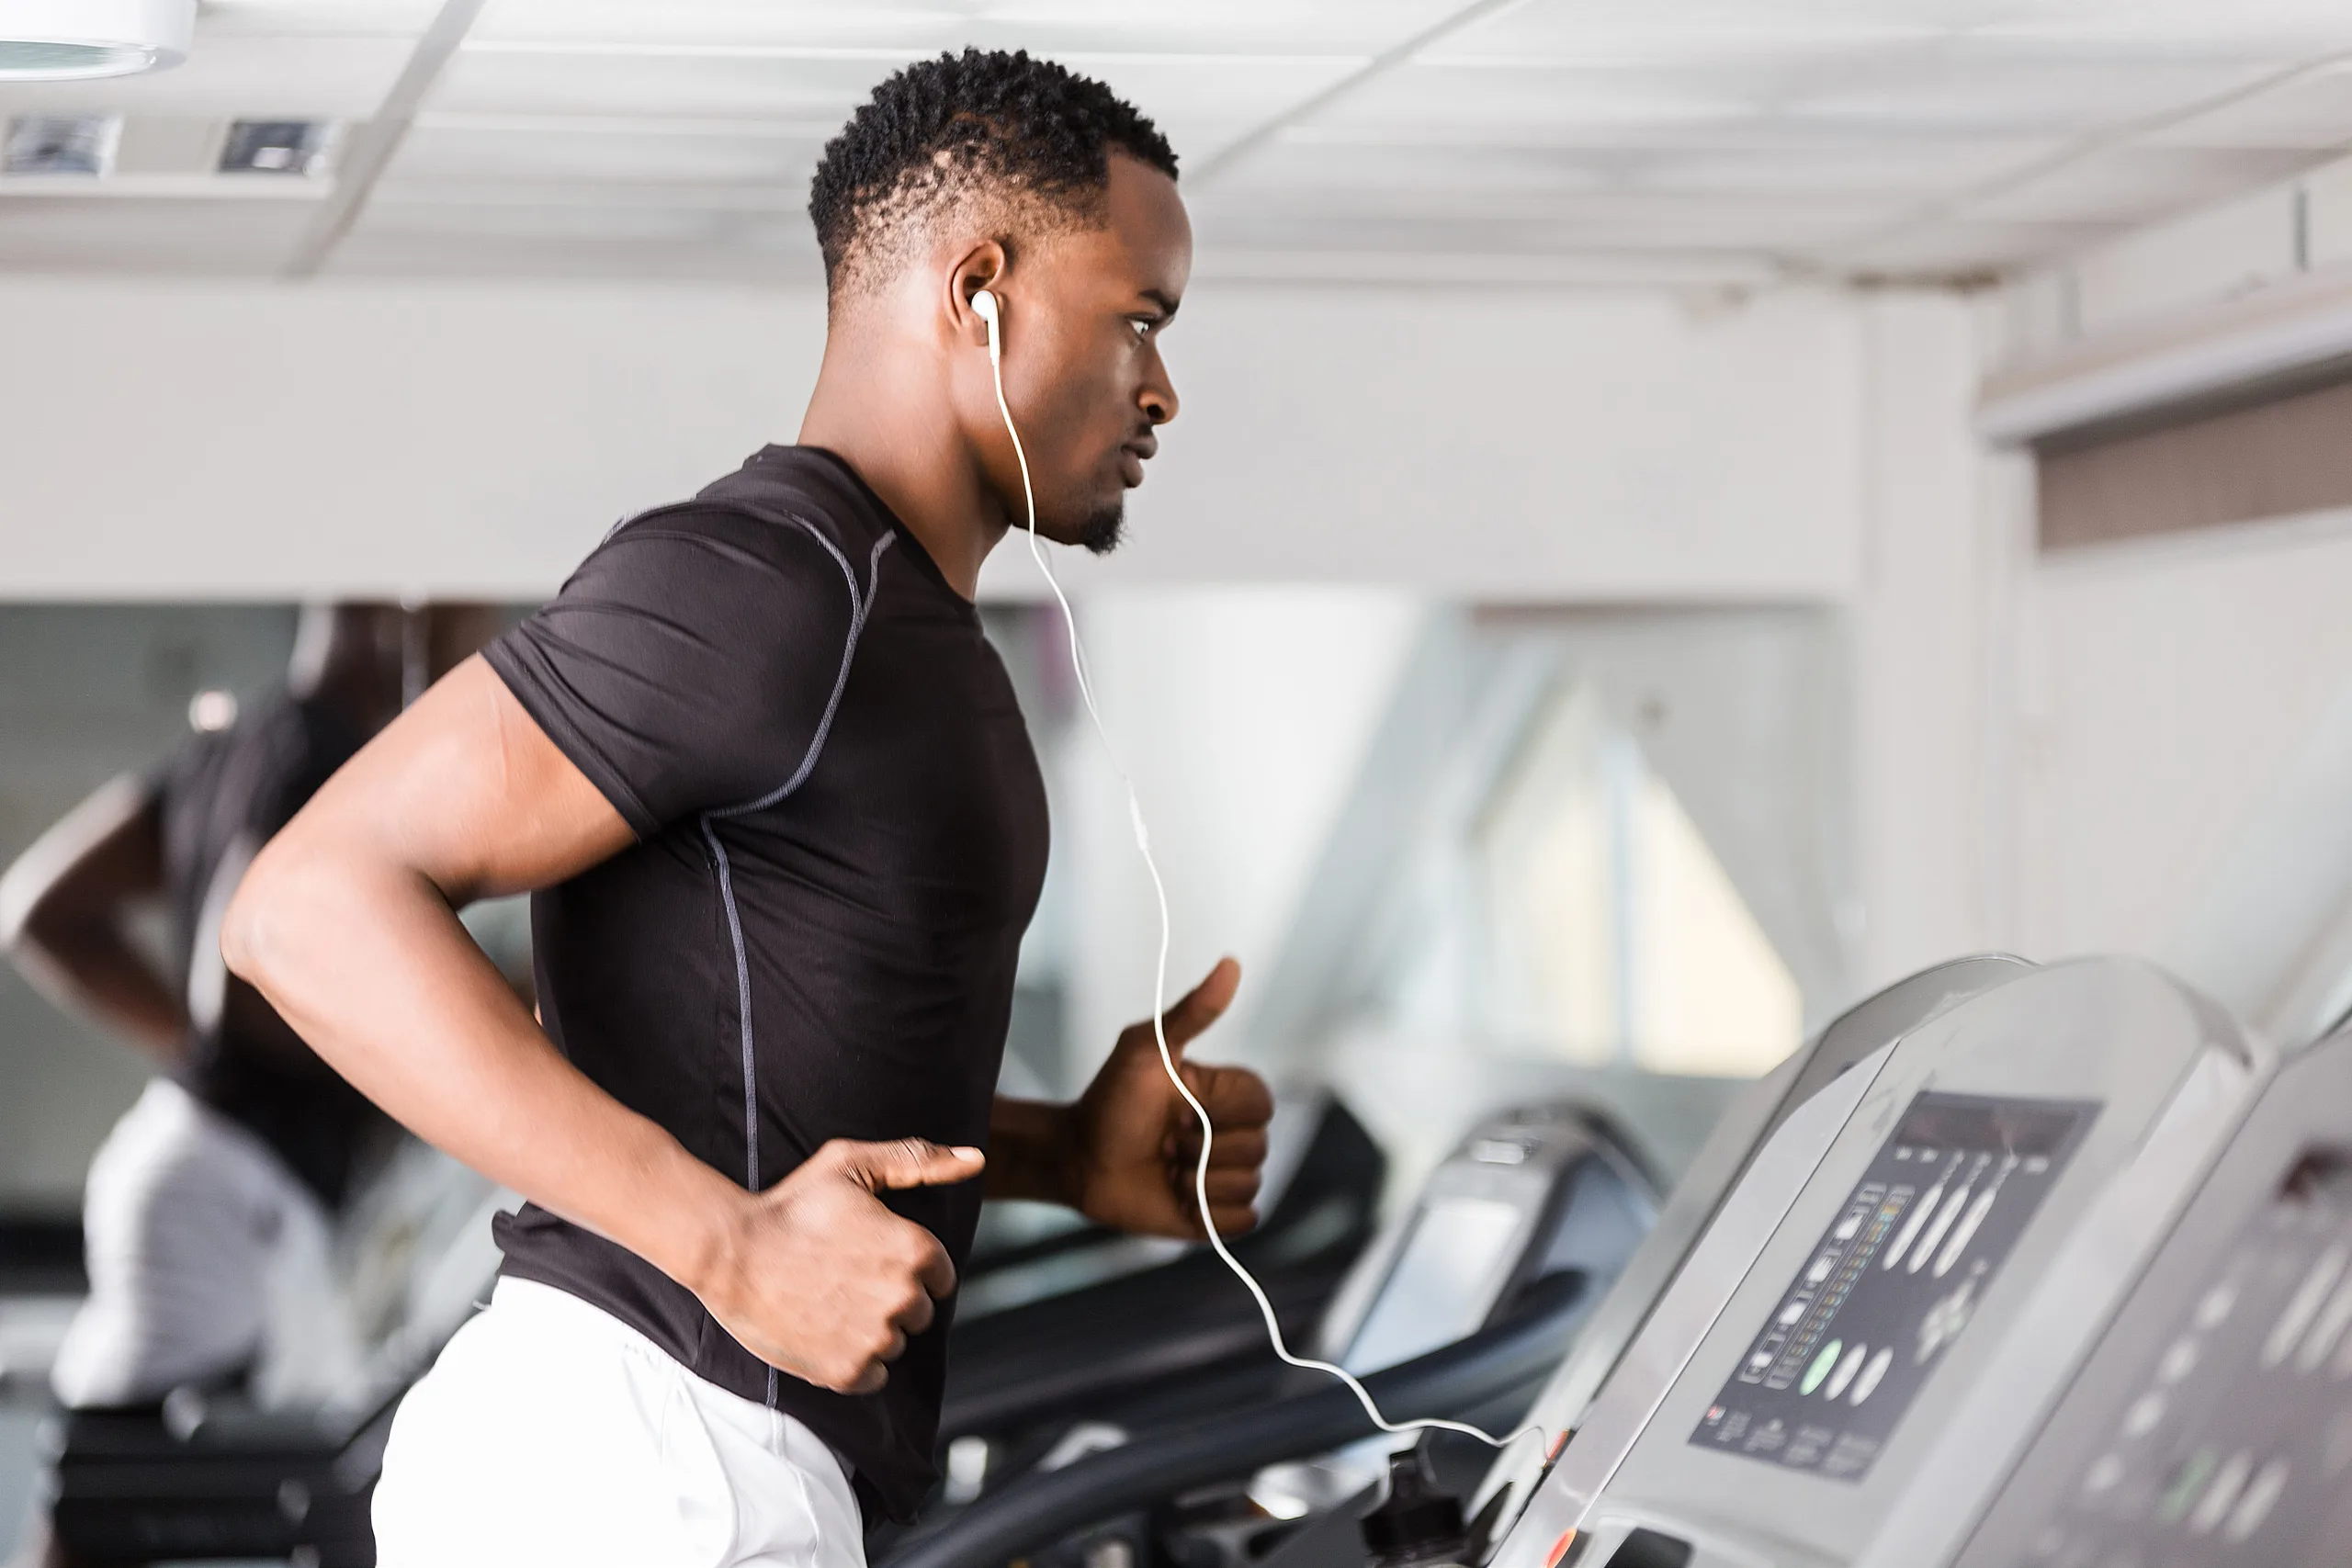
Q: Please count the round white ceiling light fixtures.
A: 1